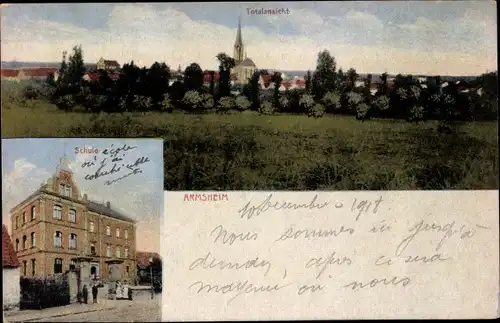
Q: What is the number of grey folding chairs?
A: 0